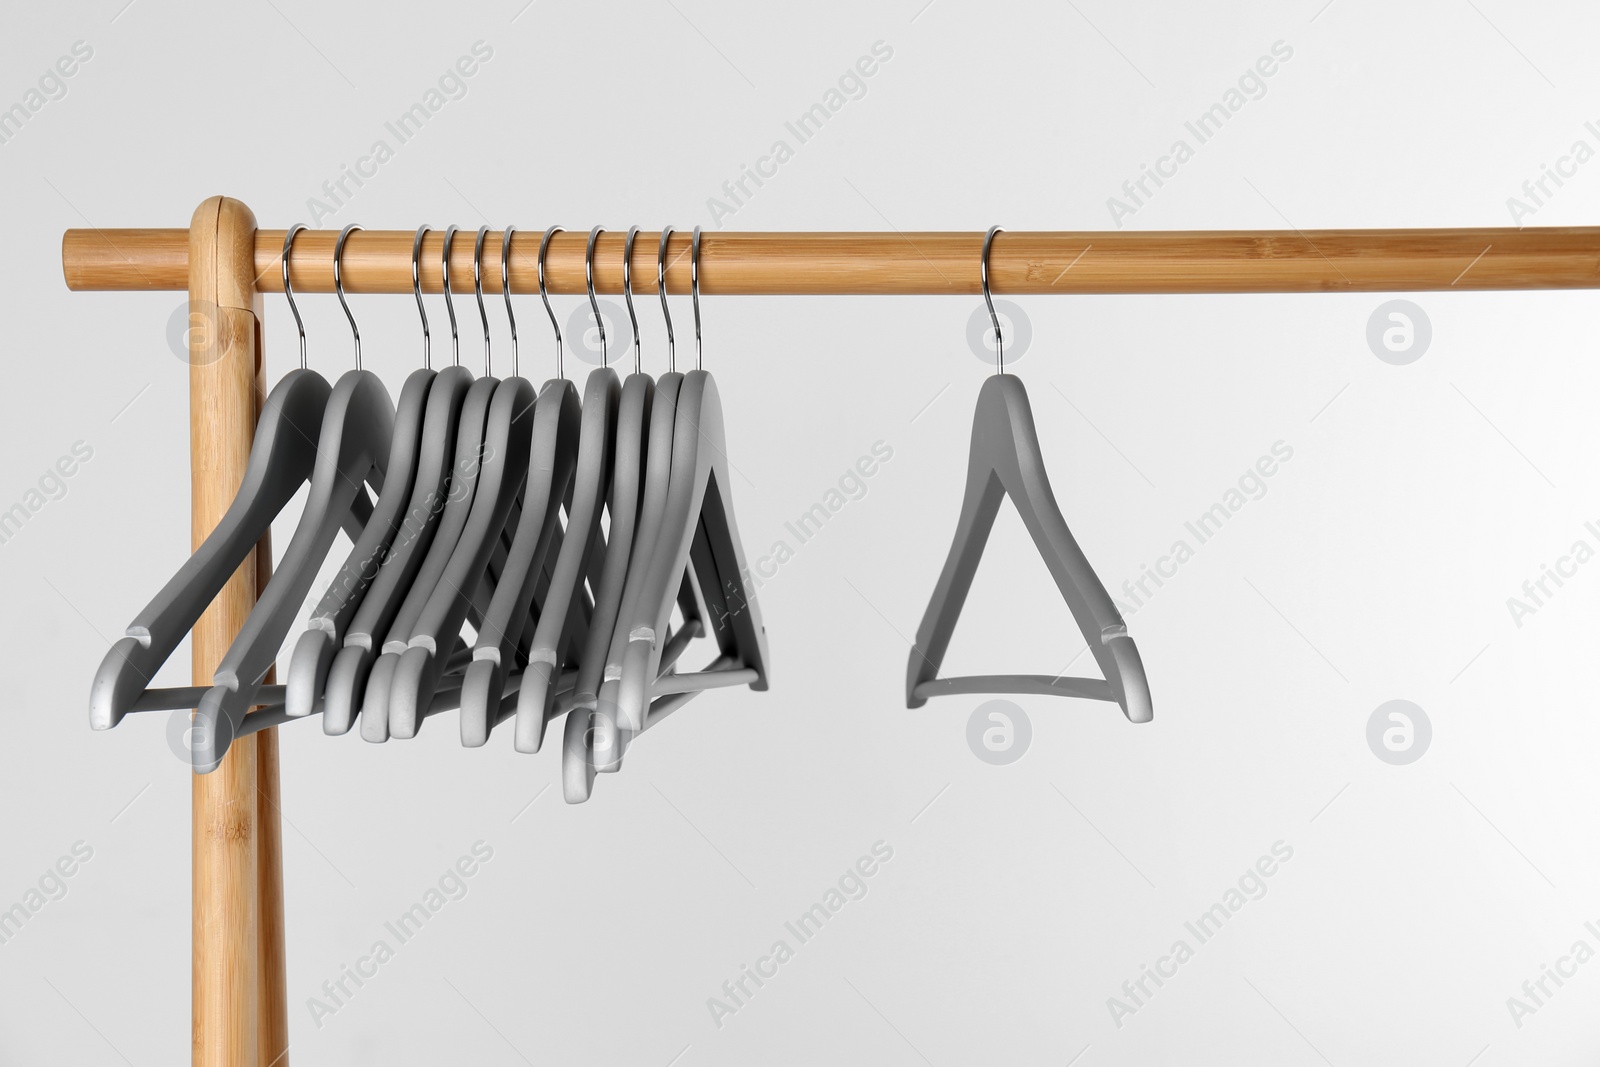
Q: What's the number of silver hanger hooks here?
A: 12